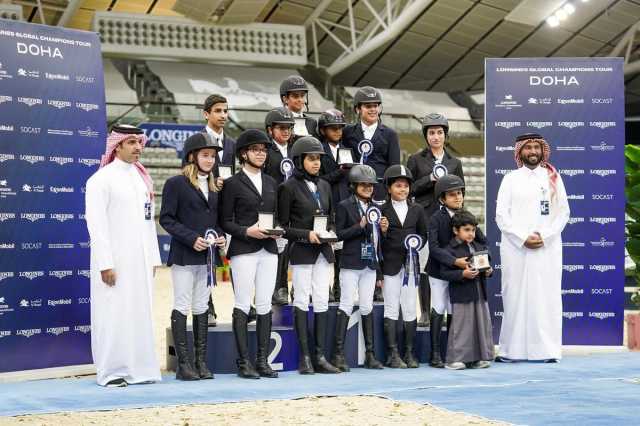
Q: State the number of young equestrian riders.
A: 12